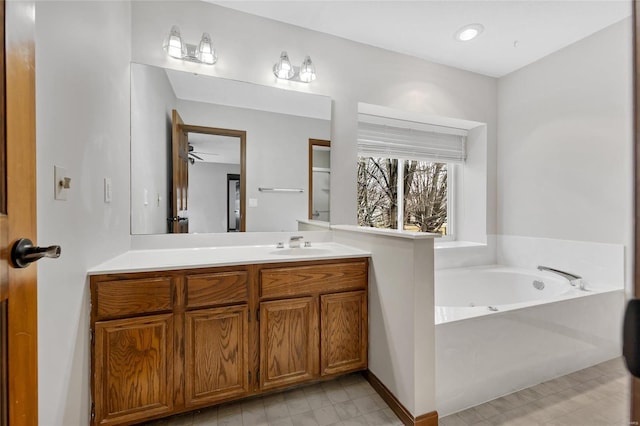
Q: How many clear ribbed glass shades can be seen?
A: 4